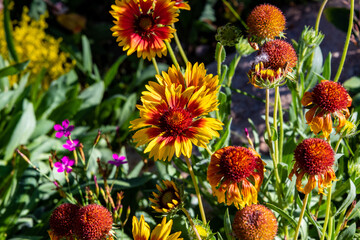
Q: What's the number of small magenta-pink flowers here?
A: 4